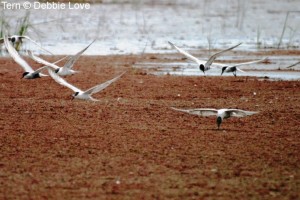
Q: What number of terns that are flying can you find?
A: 7